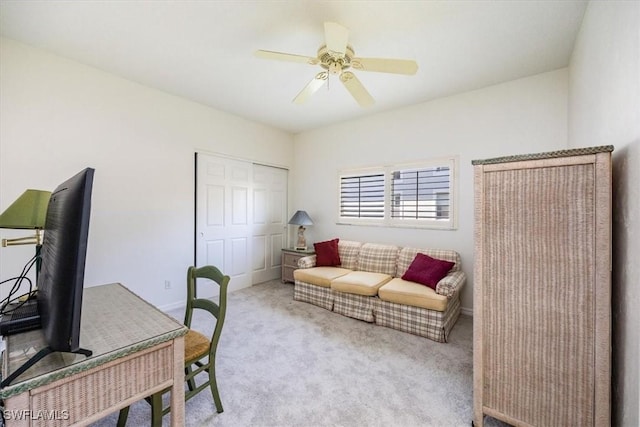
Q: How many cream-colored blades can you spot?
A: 5